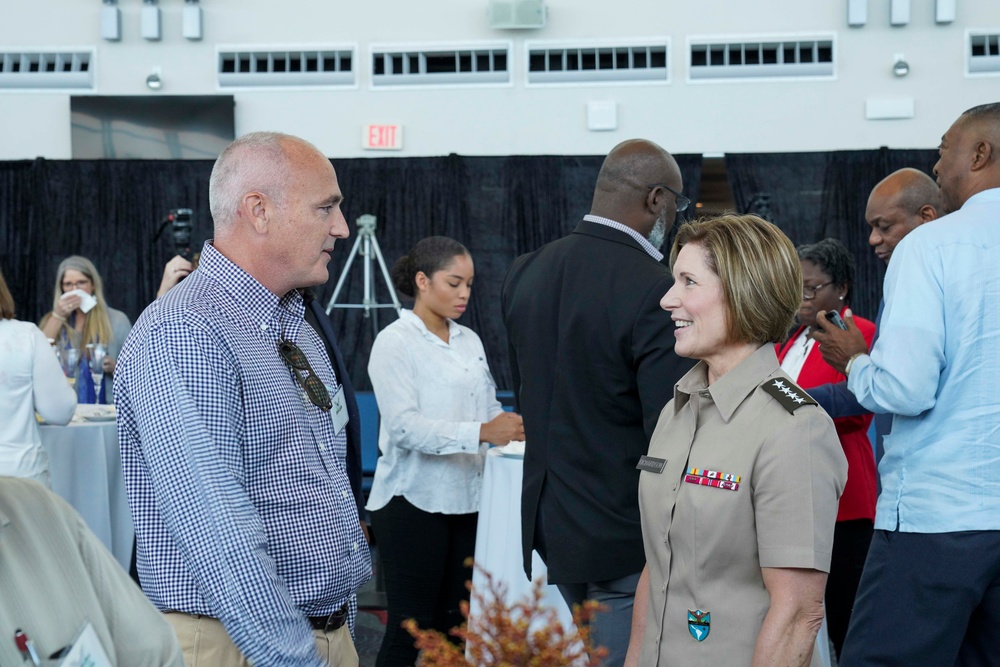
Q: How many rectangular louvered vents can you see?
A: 6